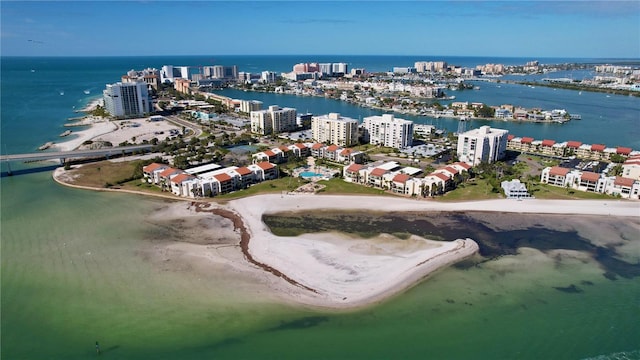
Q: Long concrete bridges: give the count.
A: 1